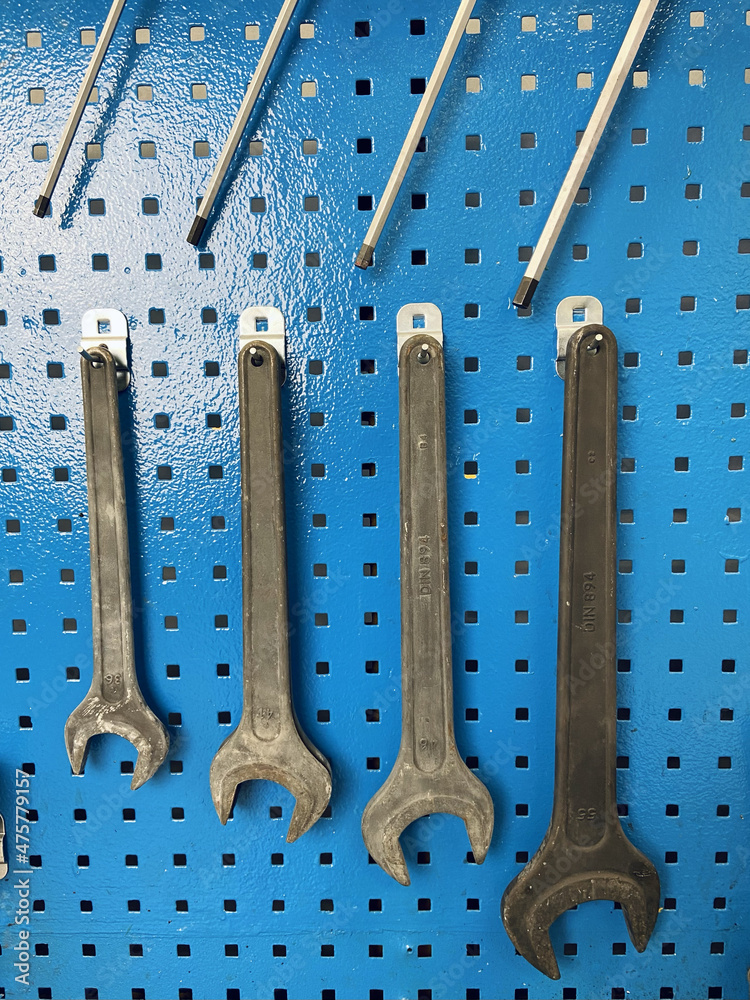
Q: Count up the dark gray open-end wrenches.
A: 4